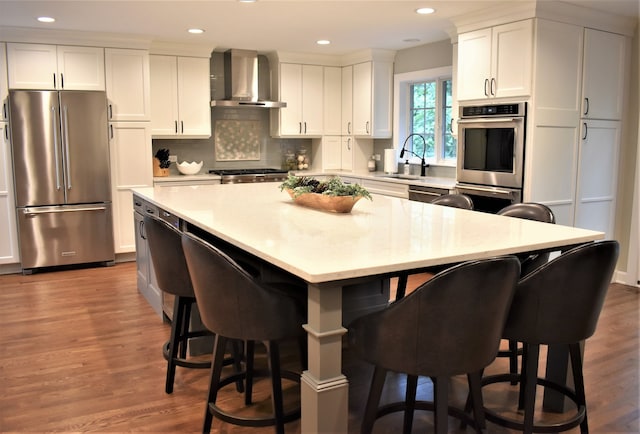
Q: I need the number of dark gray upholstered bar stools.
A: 6